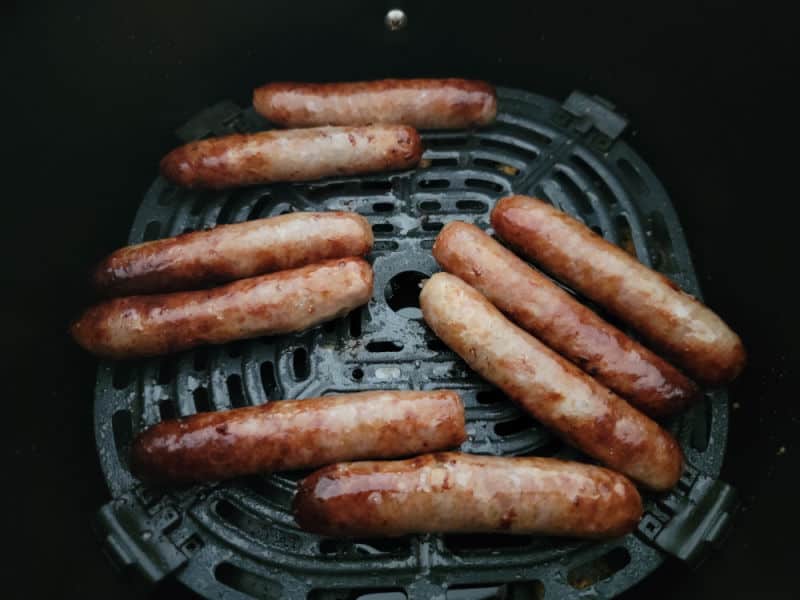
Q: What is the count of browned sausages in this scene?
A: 9